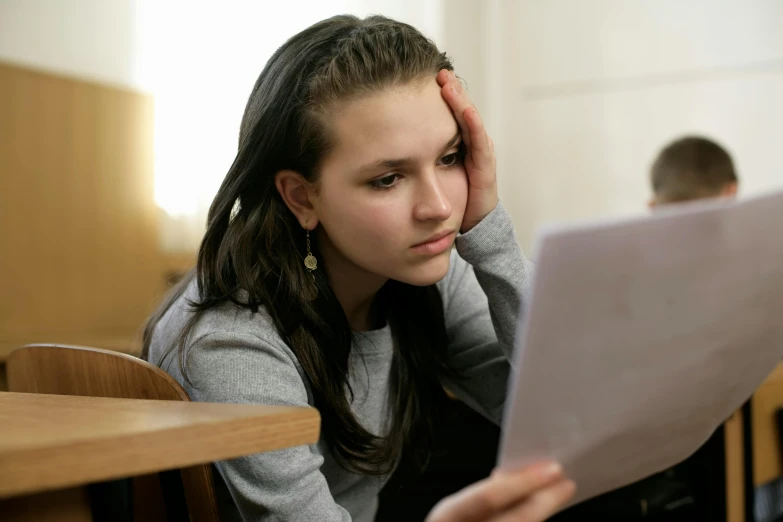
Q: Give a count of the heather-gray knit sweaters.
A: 1